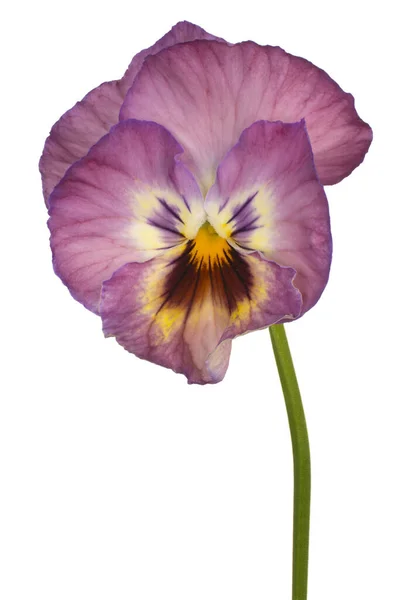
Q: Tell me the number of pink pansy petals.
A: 5